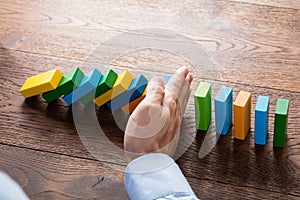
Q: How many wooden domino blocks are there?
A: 13